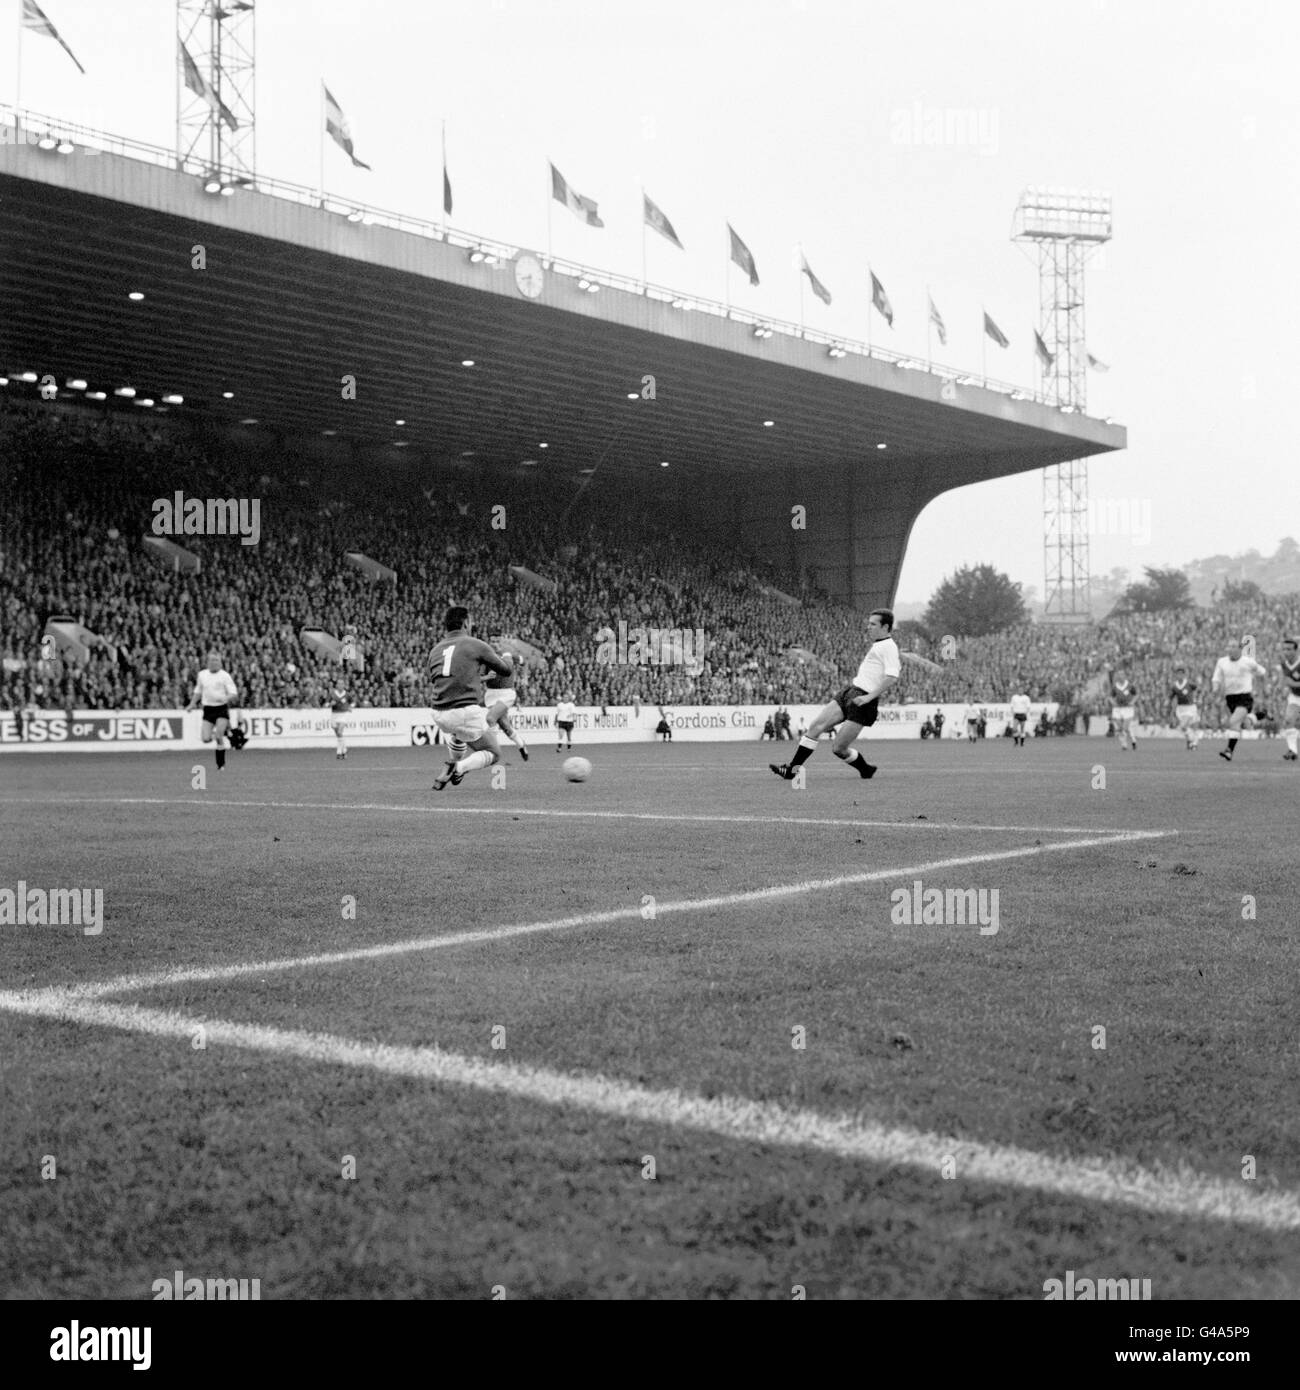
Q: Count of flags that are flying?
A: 13